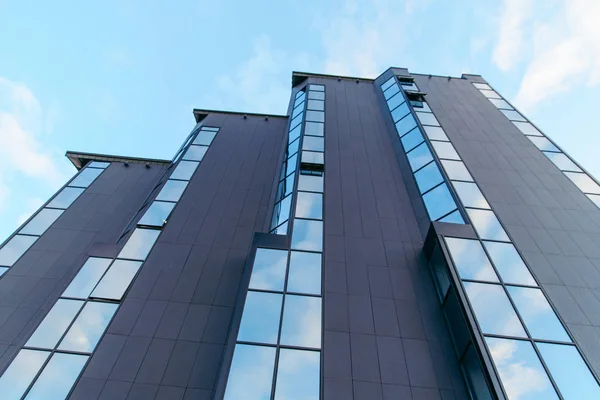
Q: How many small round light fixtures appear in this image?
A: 8